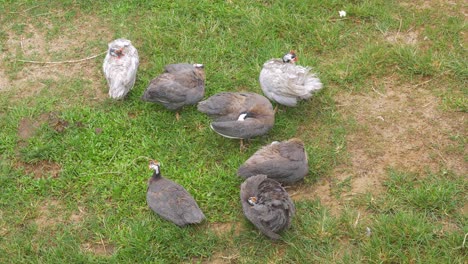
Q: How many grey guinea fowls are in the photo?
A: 5